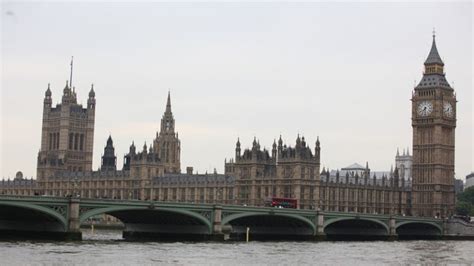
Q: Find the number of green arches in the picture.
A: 5